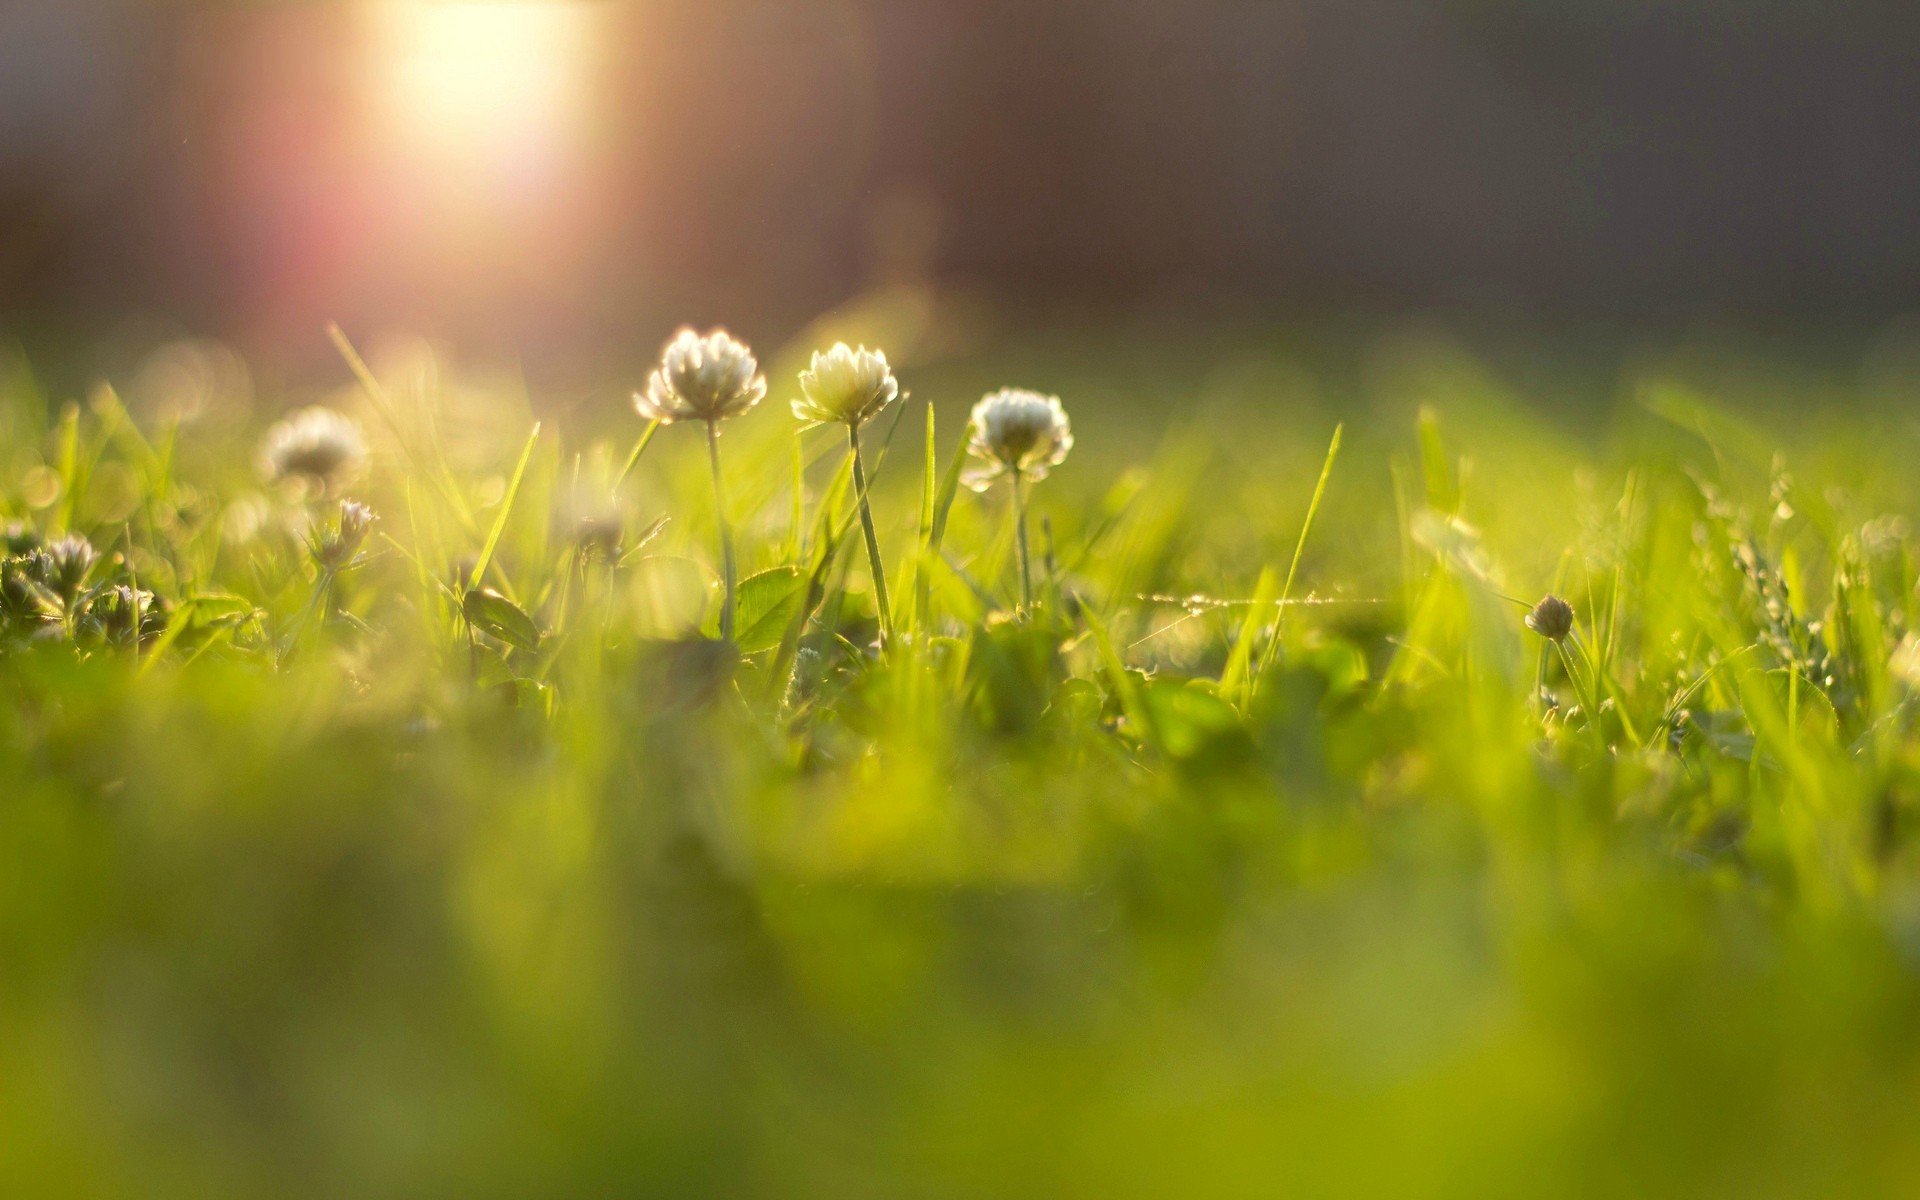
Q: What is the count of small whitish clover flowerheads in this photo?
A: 4